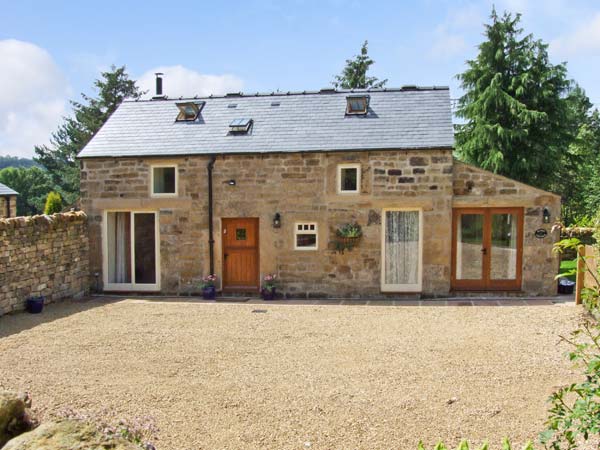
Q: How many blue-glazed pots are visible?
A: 3